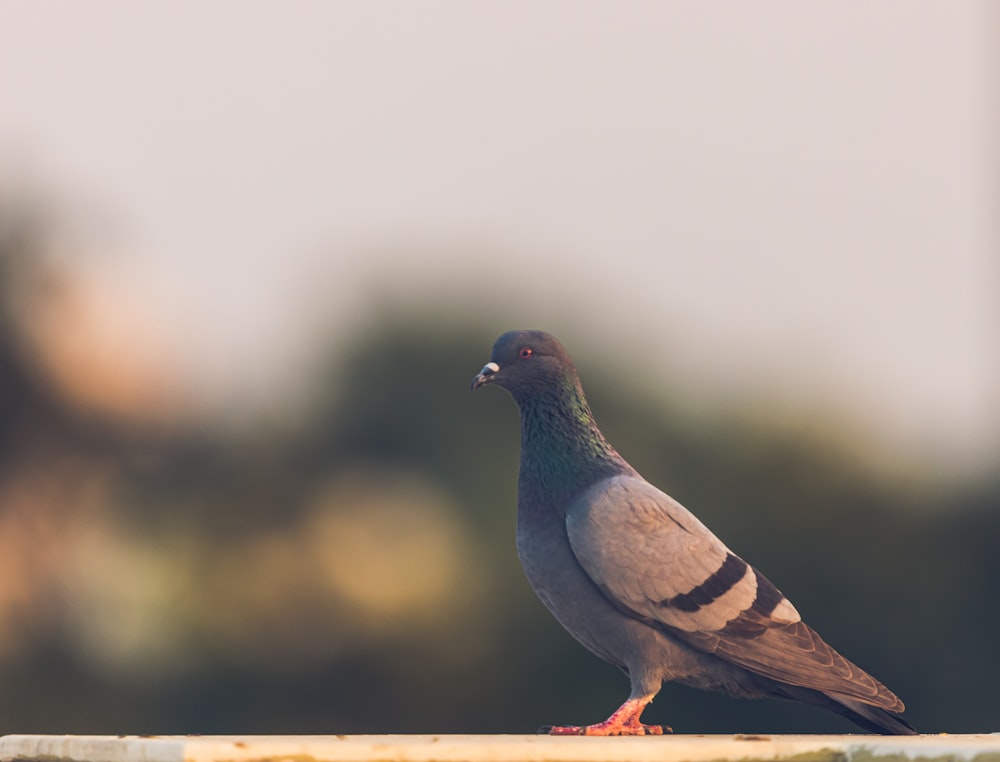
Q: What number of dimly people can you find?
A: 0